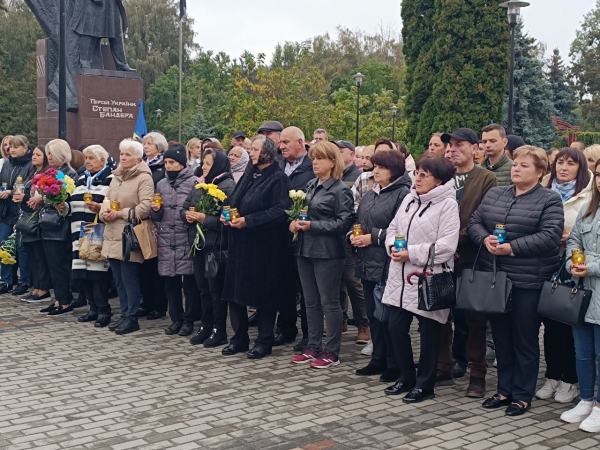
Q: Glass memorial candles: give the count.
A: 13